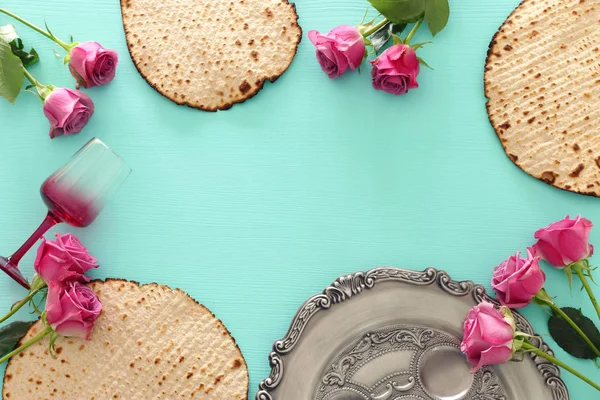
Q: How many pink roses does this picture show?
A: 9